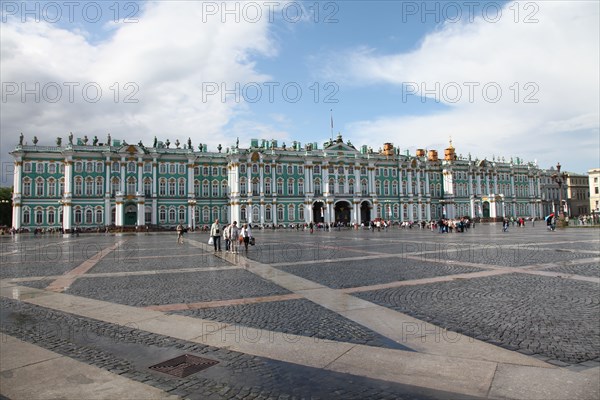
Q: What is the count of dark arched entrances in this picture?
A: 3